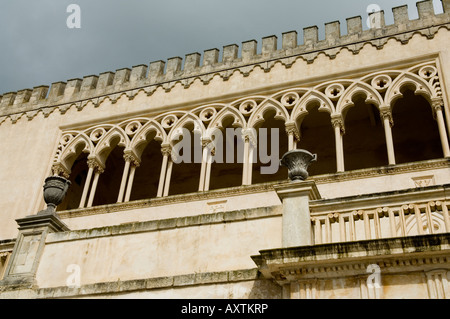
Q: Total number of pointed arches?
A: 9